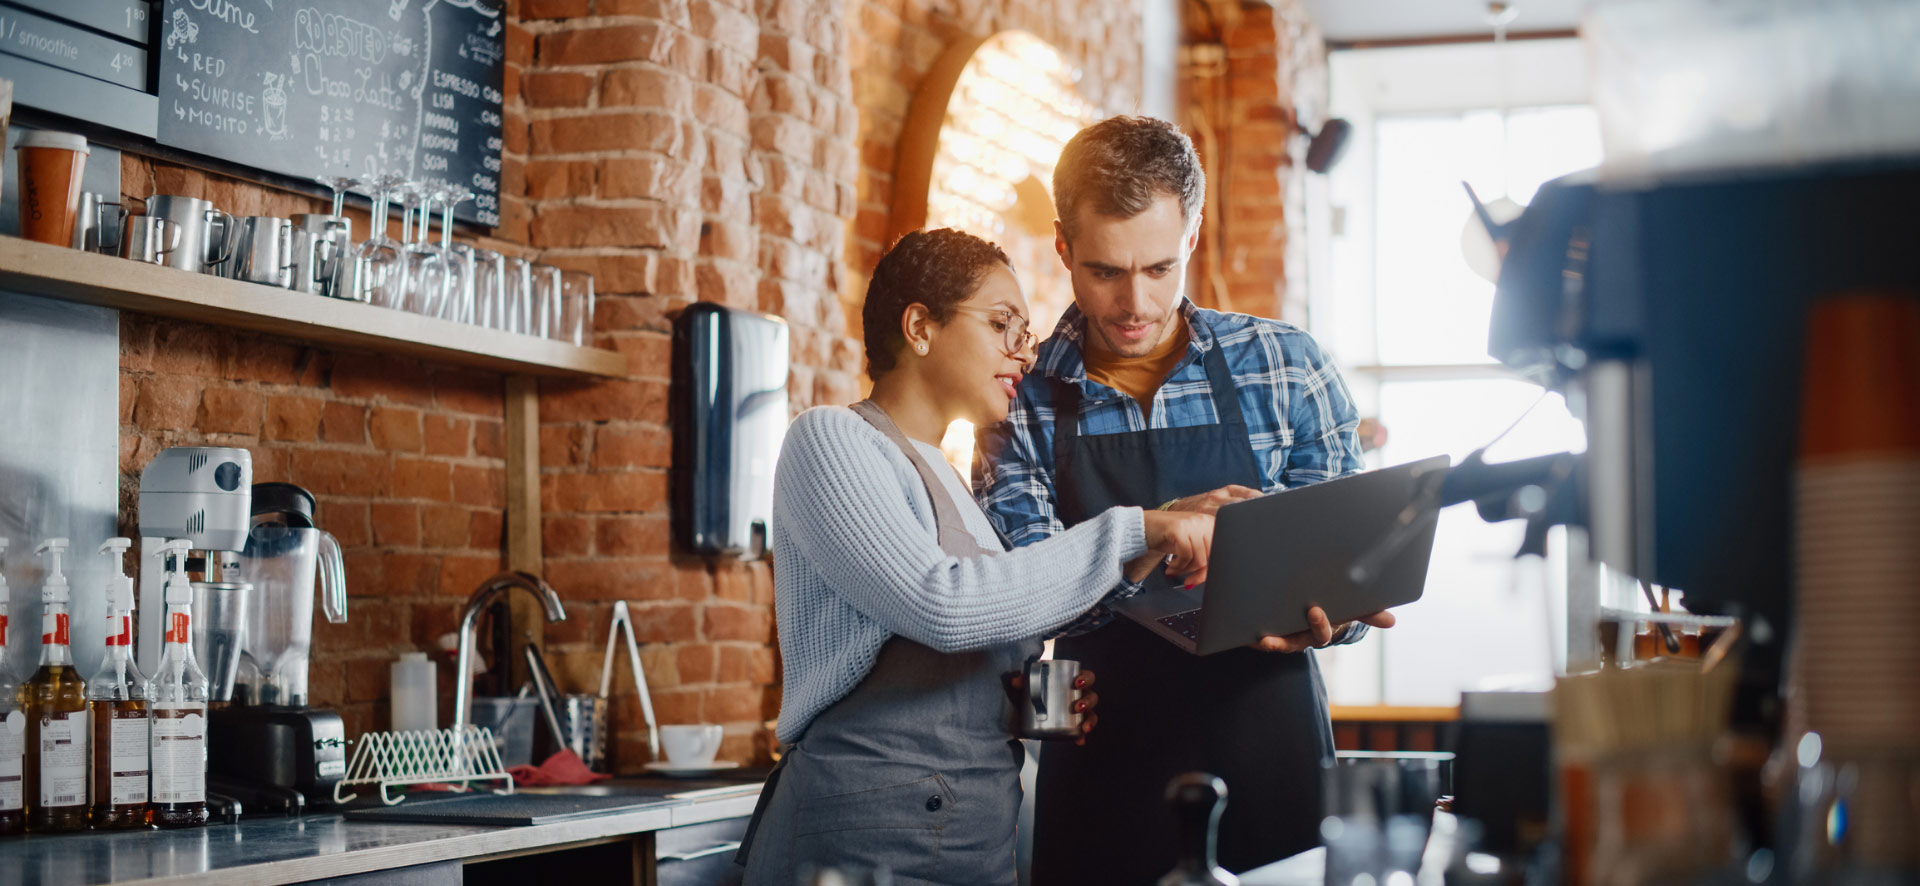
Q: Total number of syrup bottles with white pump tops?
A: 4